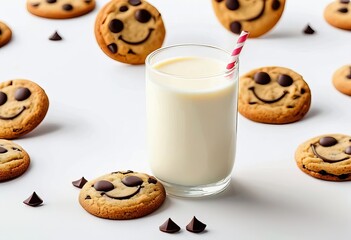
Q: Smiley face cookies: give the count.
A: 6